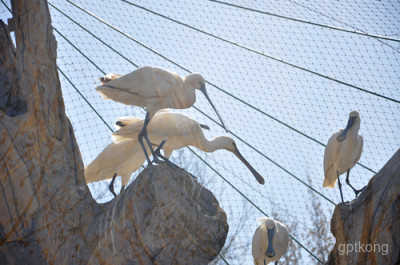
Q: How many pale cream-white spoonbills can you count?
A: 5